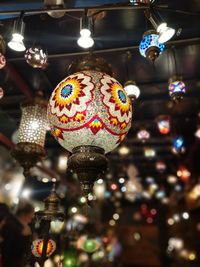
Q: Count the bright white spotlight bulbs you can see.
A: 3